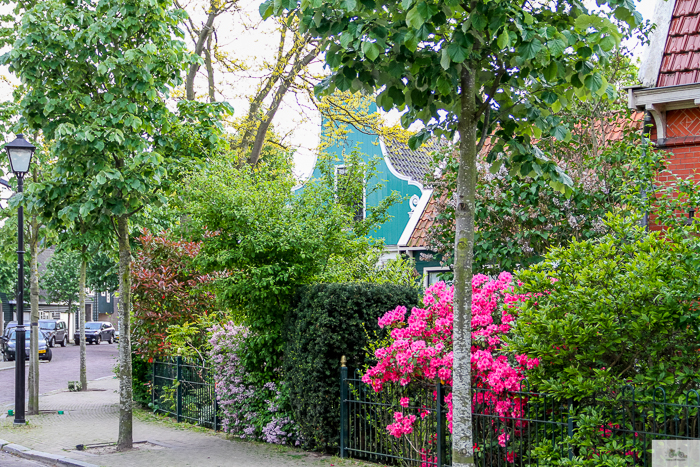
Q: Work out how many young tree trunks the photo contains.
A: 4